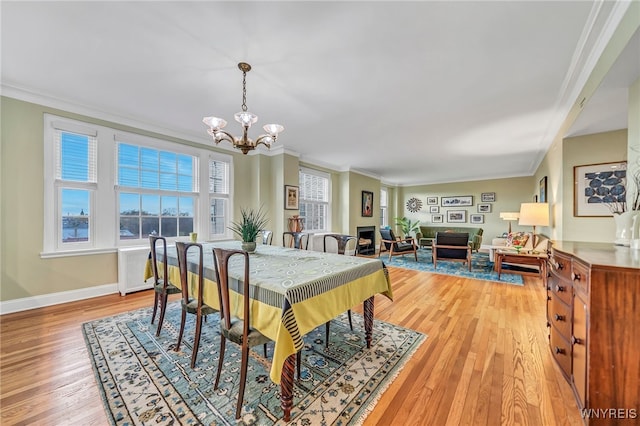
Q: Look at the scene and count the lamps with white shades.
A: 2